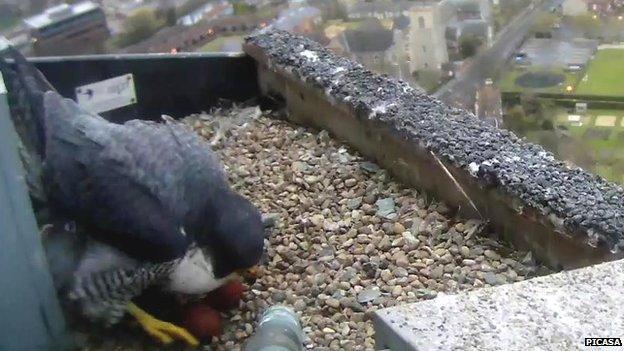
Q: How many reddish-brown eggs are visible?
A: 2